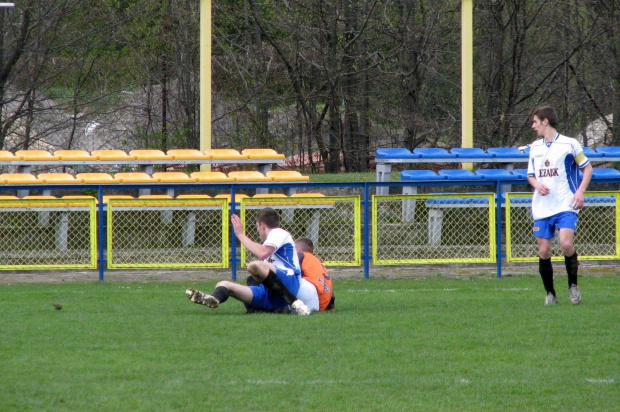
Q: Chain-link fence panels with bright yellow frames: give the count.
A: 5